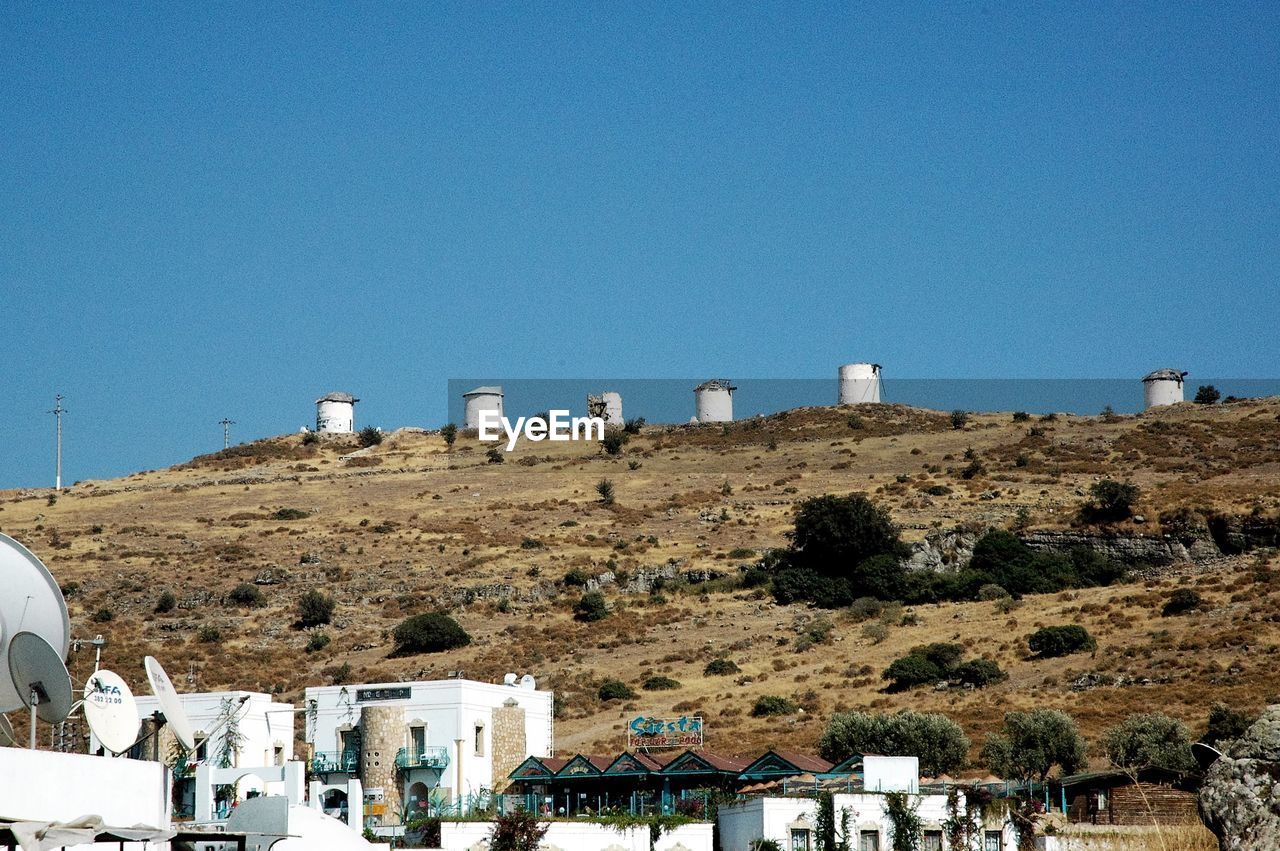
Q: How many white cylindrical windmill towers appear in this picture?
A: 6